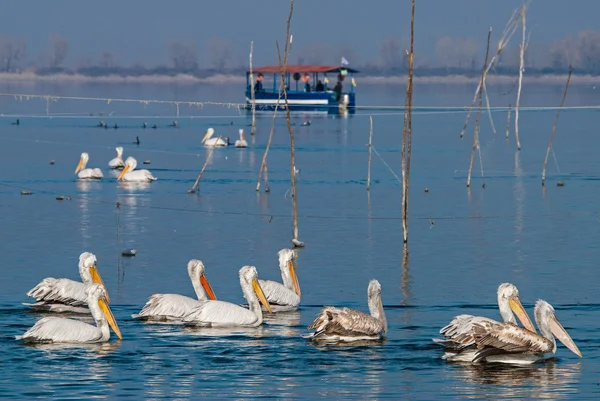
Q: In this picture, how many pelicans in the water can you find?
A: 13